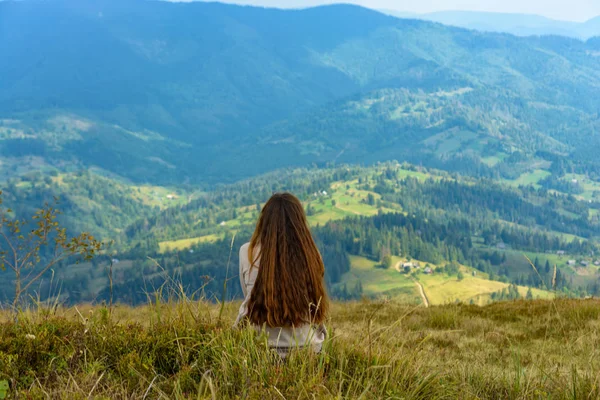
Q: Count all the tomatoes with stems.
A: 0